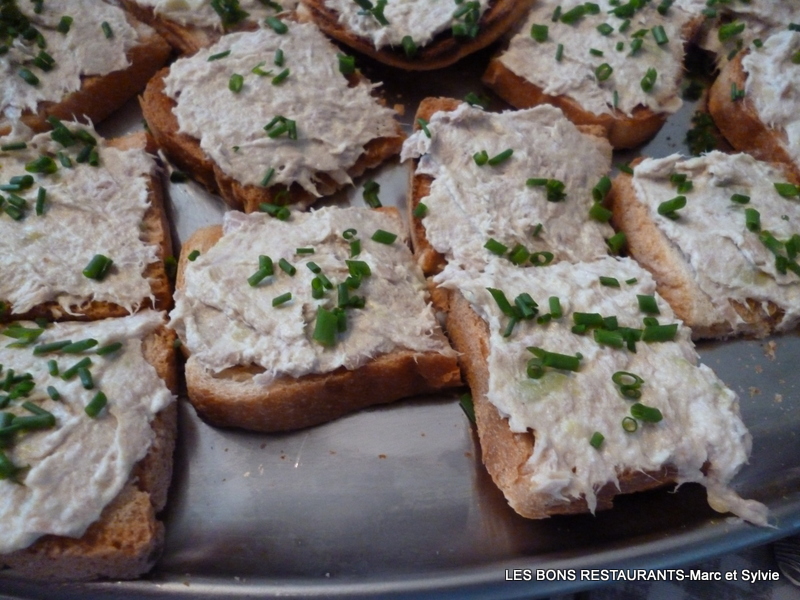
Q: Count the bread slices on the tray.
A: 13